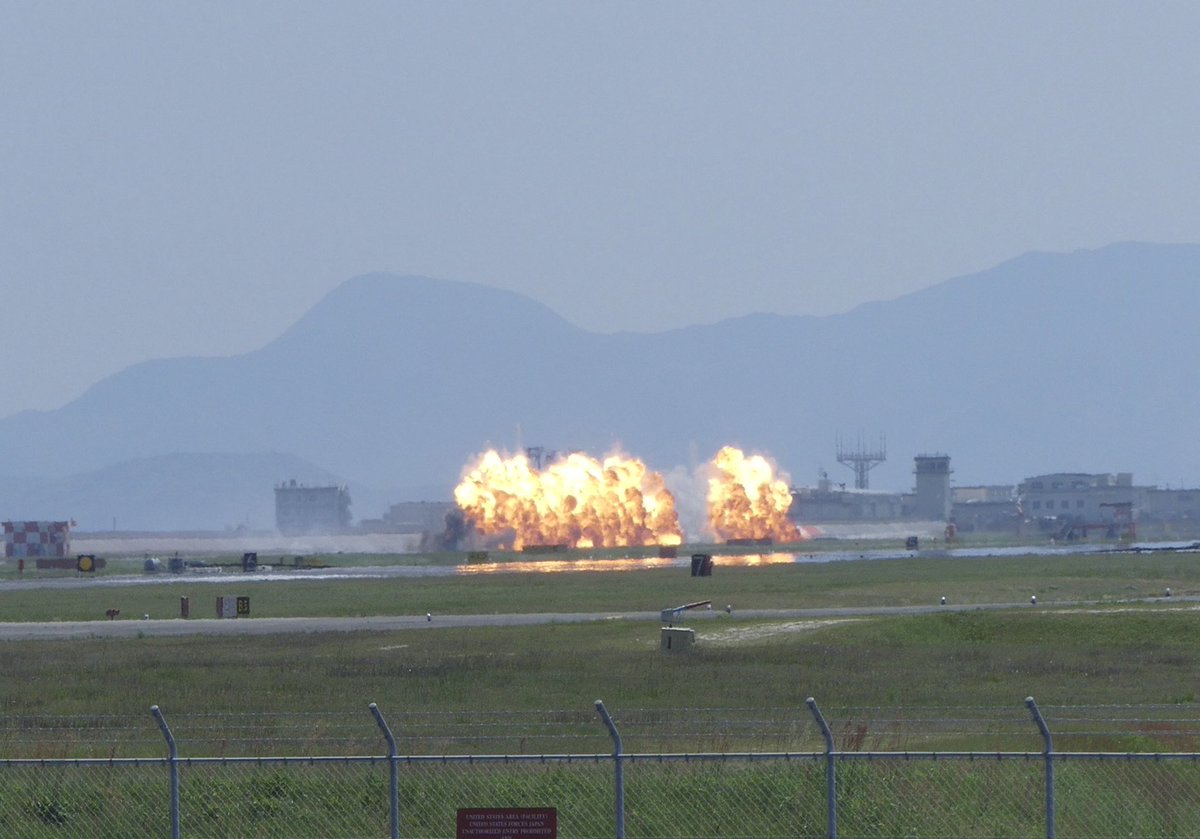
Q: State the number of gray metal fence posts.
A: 5